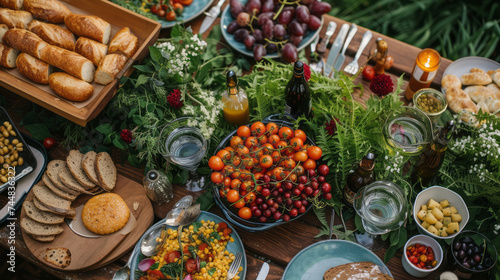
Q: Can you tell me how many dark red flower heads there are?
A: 5